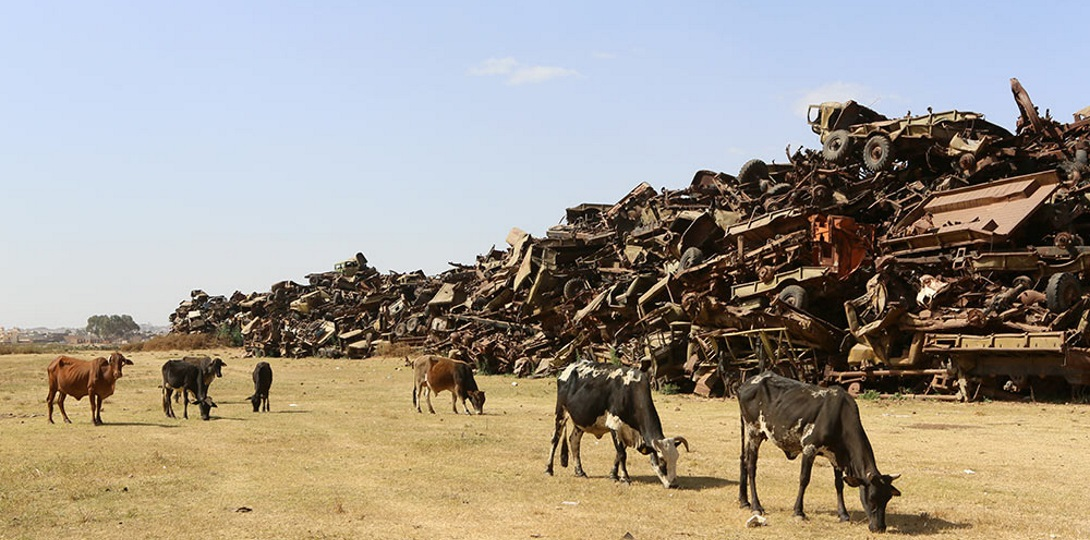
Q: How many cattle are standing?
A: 7